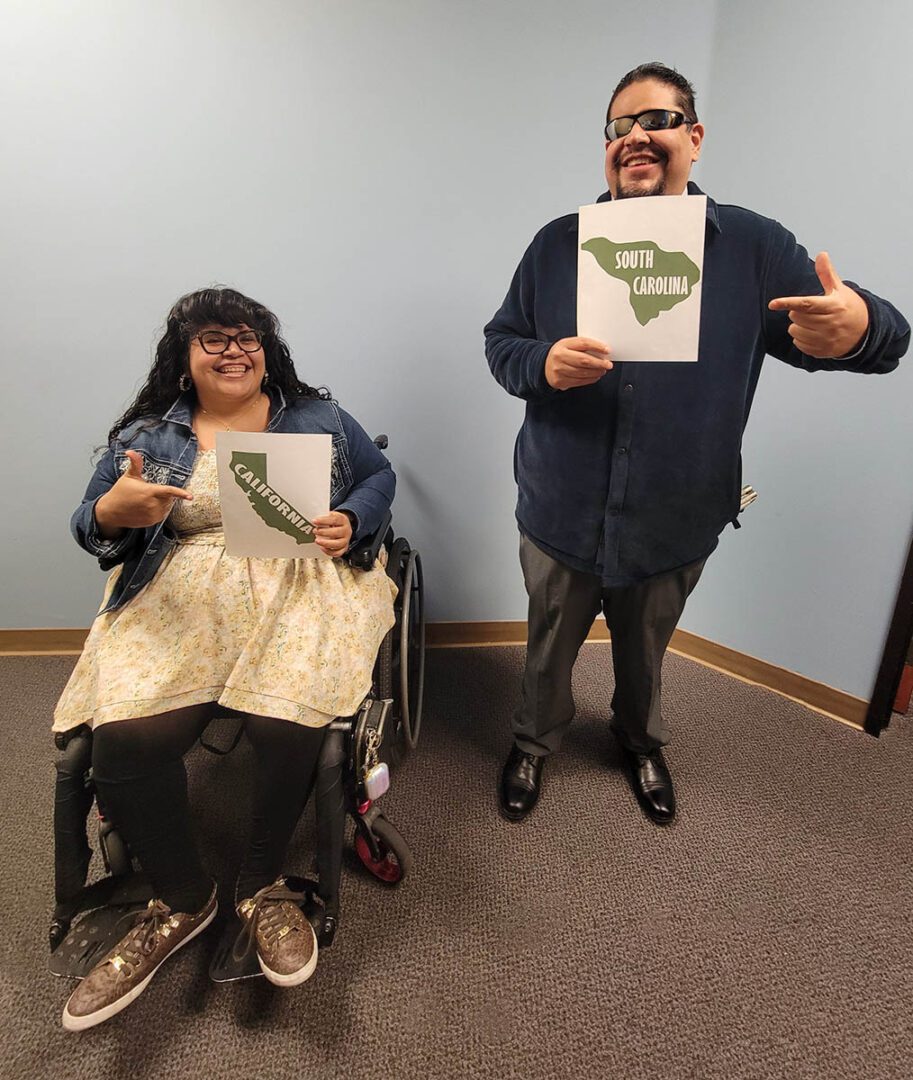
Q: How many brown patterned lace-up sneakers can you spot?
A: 2